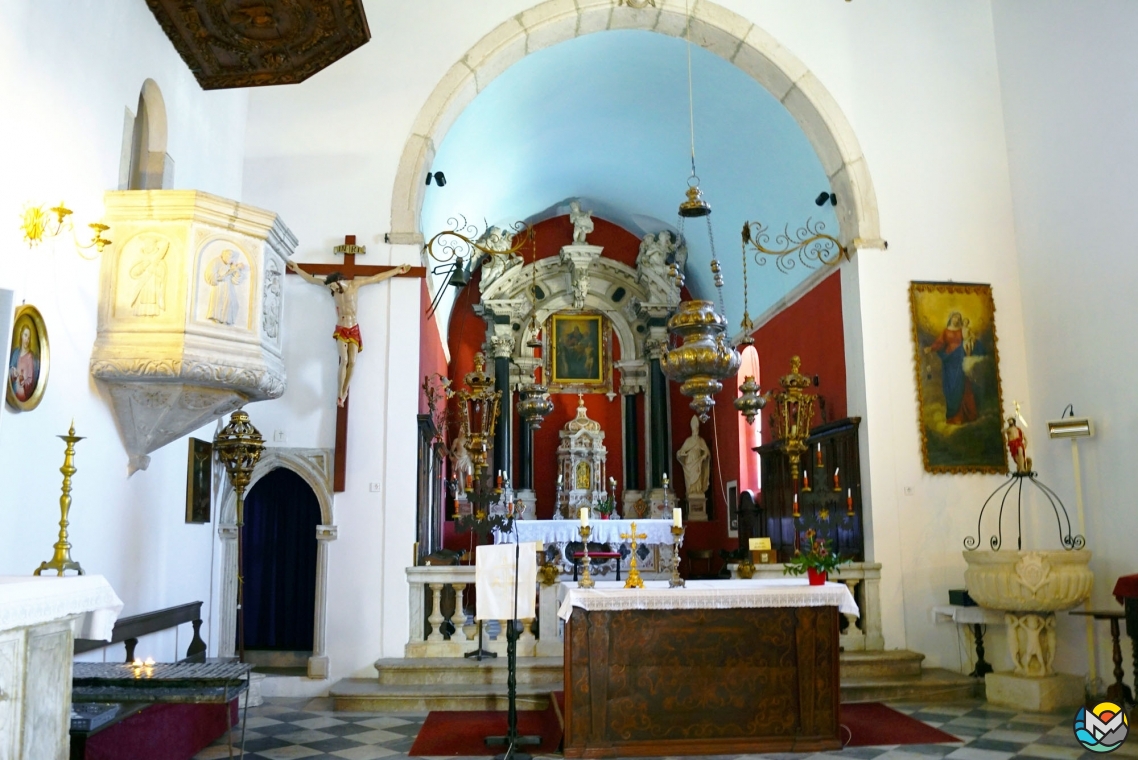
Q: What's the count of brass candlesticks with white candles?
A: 2